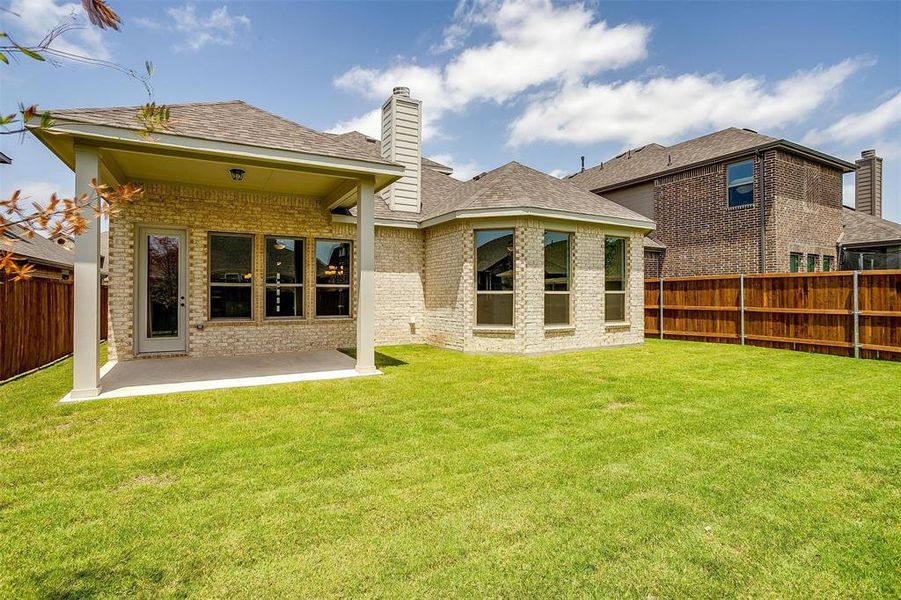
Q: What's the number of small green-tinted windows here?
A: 3